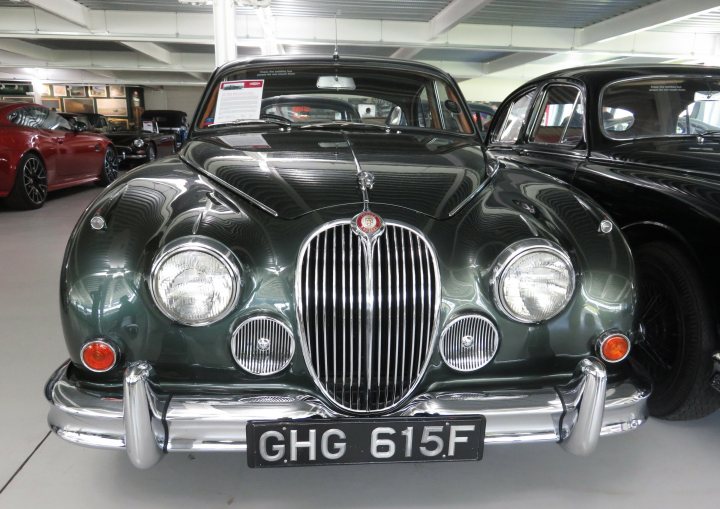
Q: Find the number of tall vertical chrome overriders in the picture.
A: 2